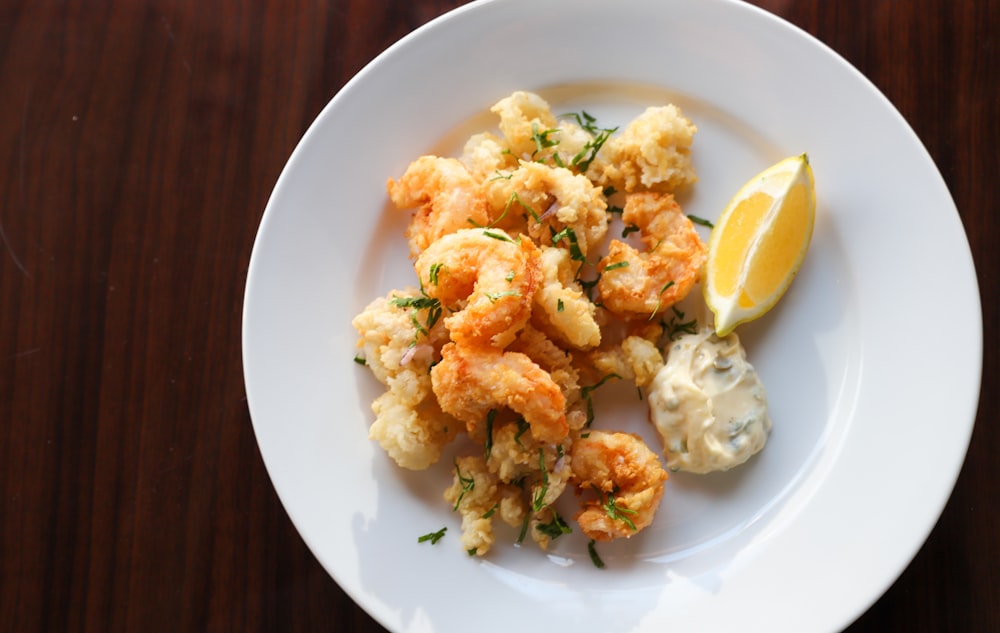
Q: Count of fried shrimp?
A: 5